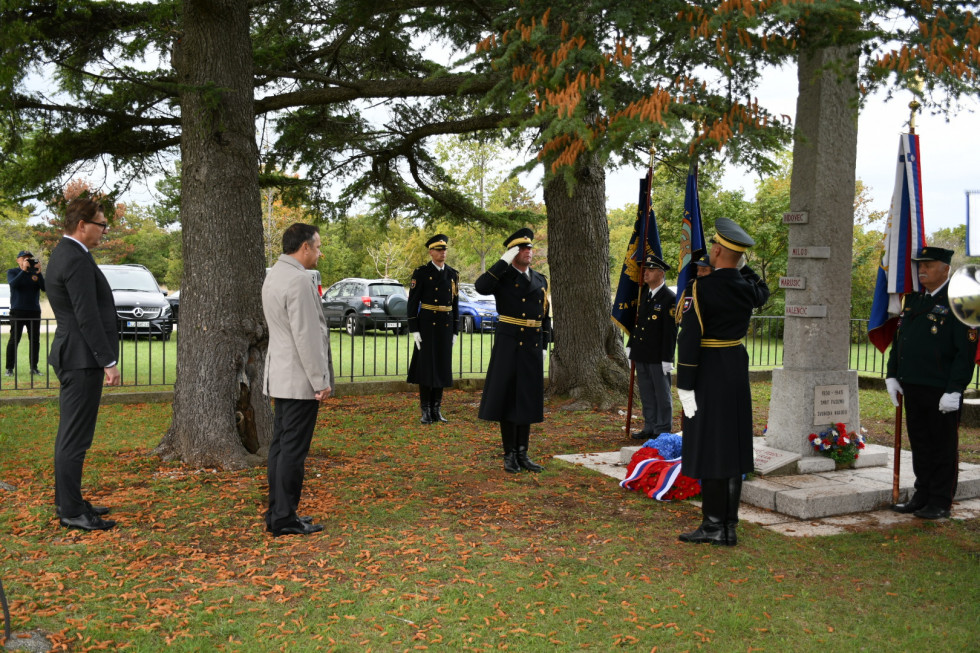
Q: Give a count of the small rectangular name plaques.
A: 4